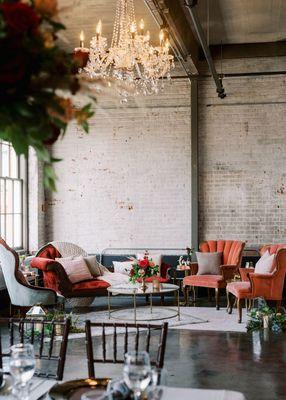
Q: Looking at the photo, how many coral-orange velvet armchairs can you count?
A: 2